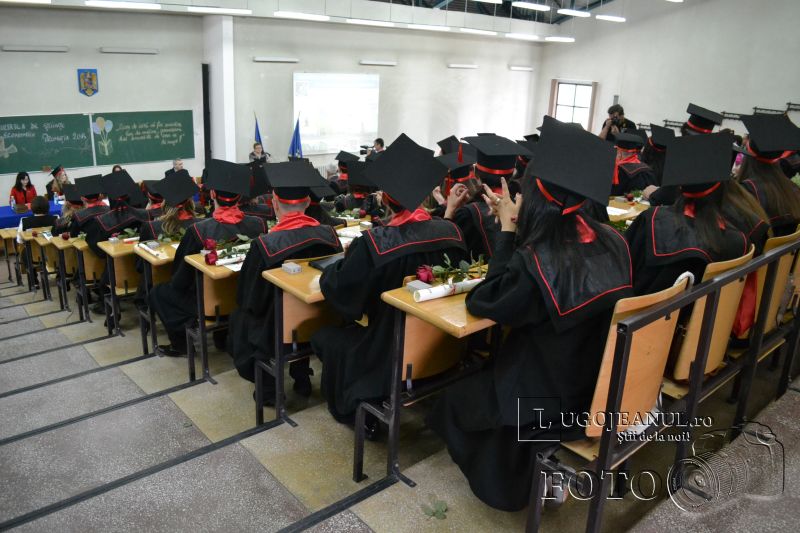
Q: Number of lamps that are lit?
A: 14